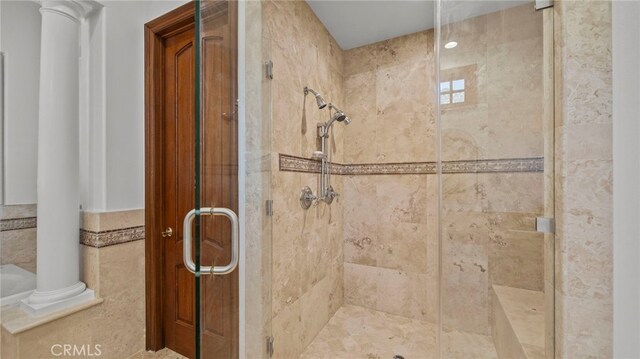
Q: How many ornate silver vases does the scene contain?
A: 0